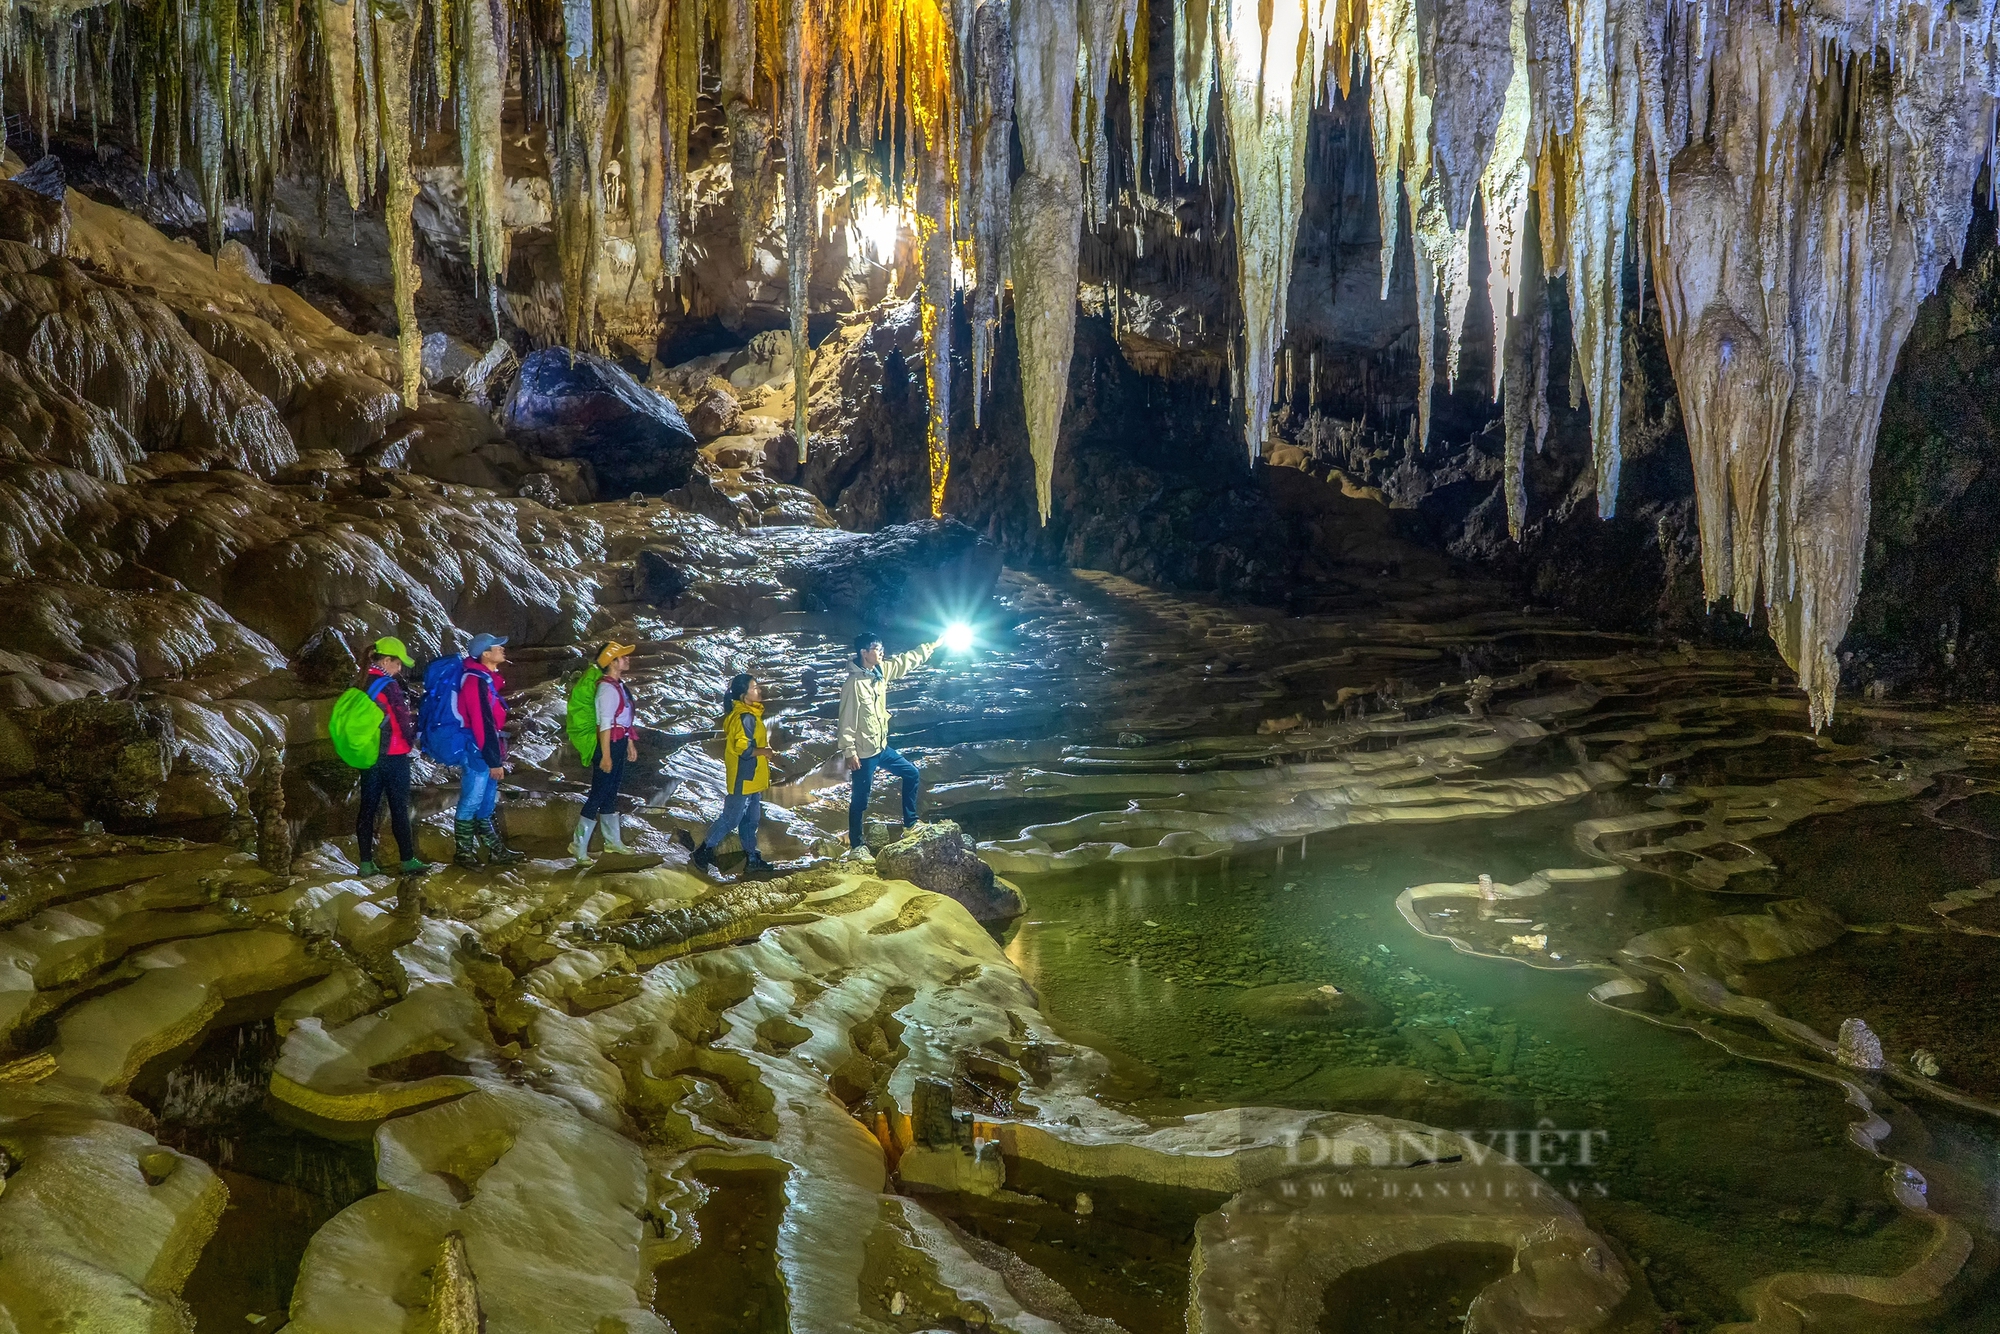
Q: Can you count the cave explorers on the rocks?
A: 5